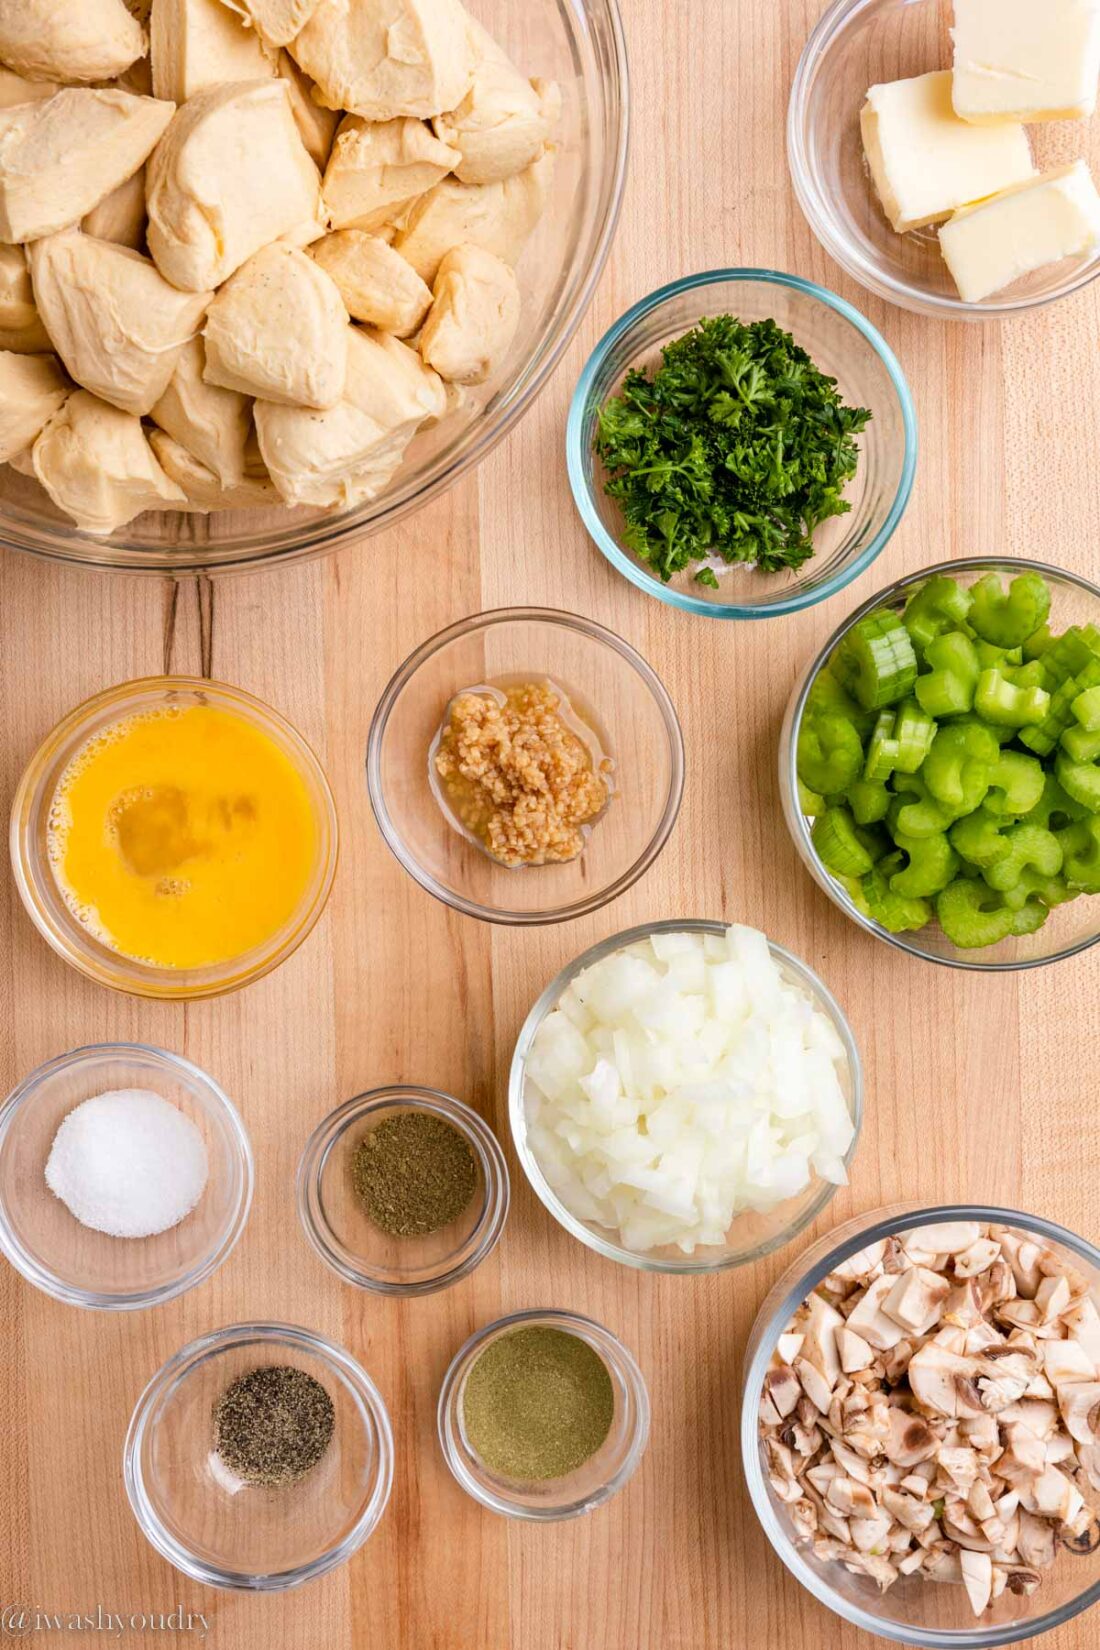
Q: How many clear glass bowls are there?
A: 12